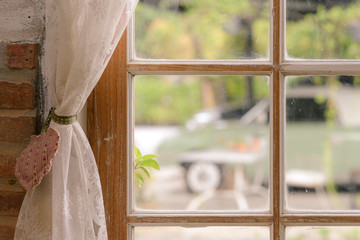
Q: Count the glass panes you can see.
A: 6